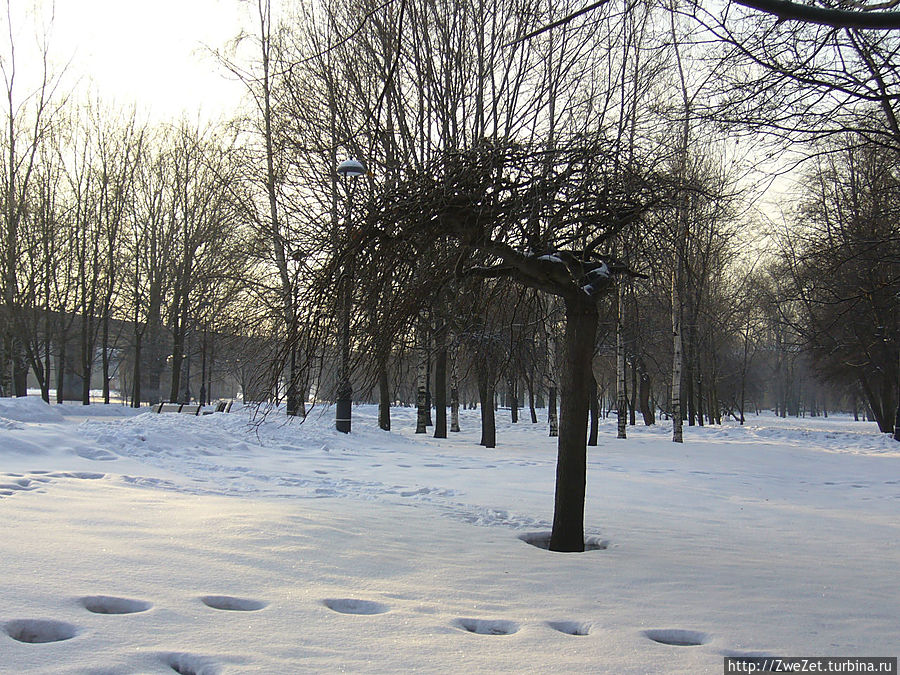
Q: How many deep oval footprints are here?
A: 8